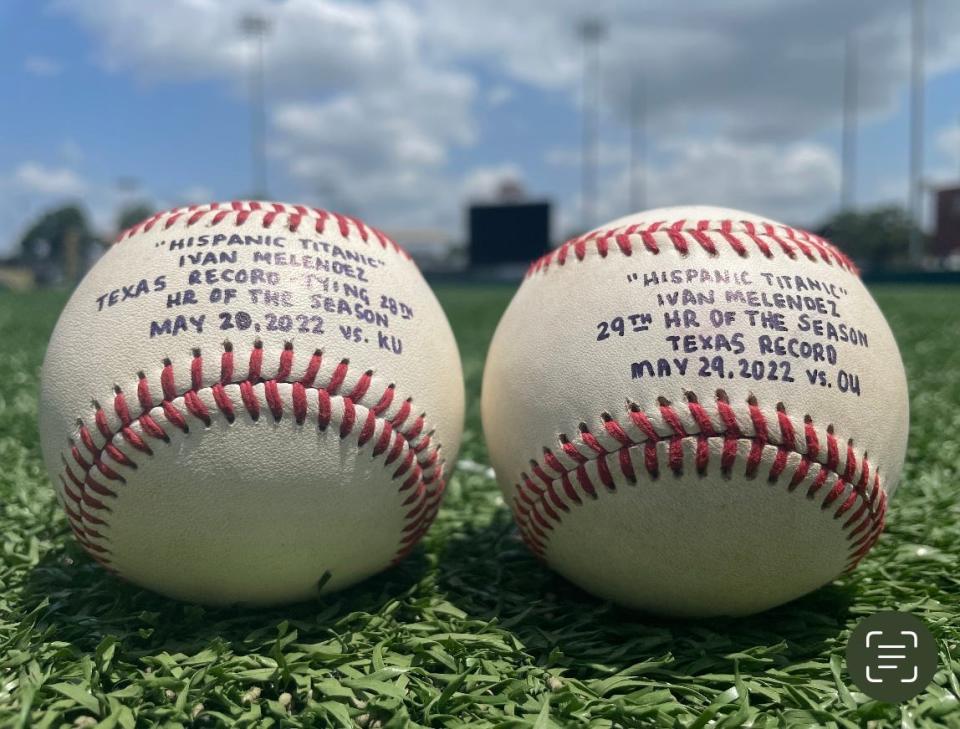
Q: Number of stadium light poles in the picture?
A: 5